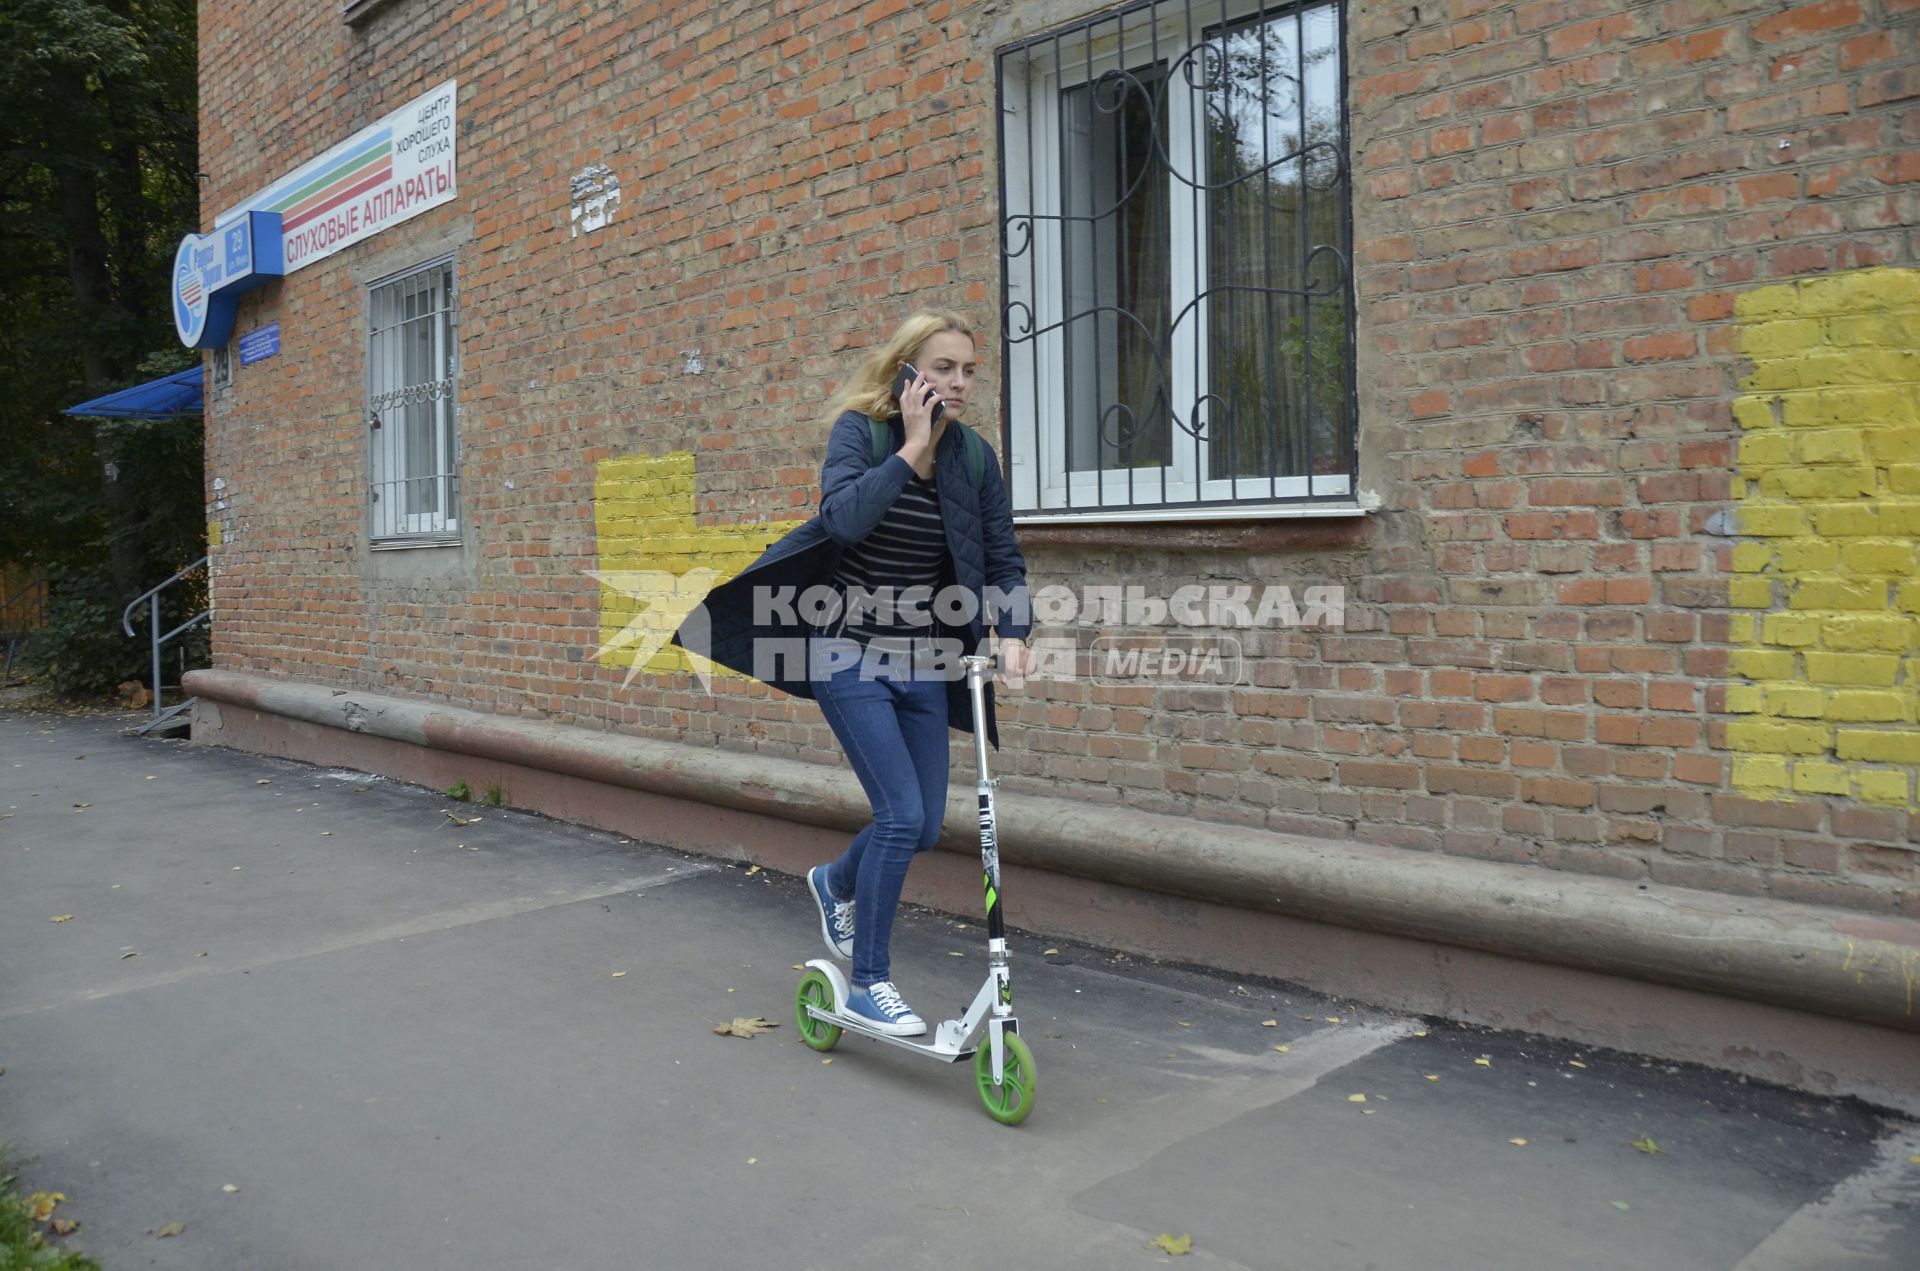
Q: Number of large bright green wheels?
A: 2